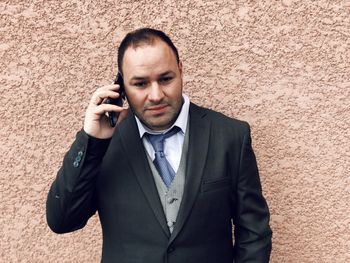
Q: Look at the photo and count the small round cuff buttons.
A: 3